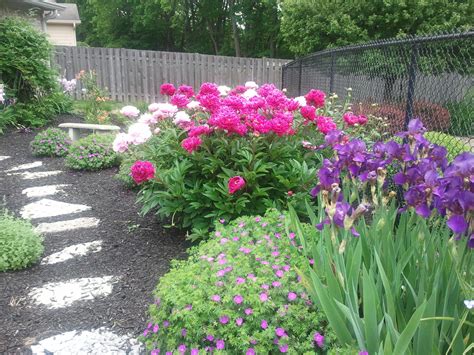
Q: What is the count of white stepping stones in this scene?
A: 9